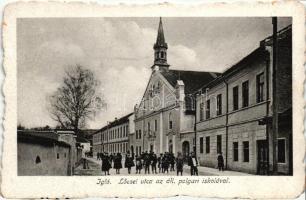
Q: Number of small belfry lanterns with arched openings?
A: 1